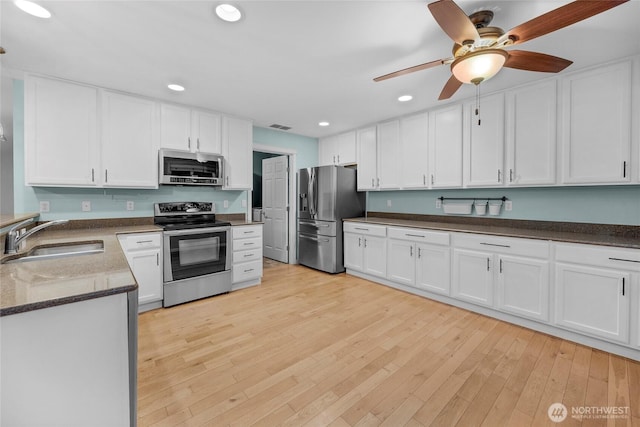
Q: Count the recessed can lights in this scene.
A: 5